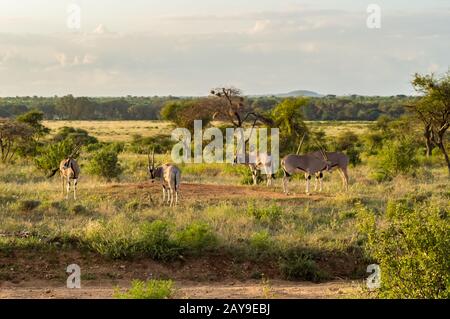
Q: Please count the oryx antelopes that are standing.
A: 5